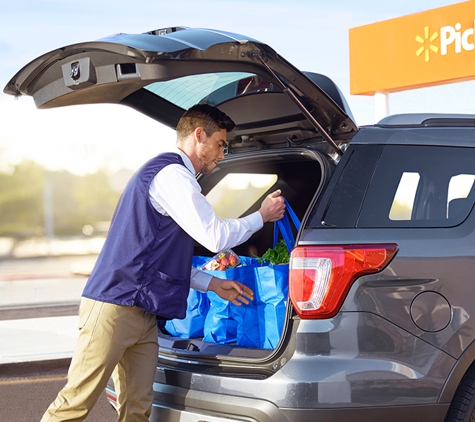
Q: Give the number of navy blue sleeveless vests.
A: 1